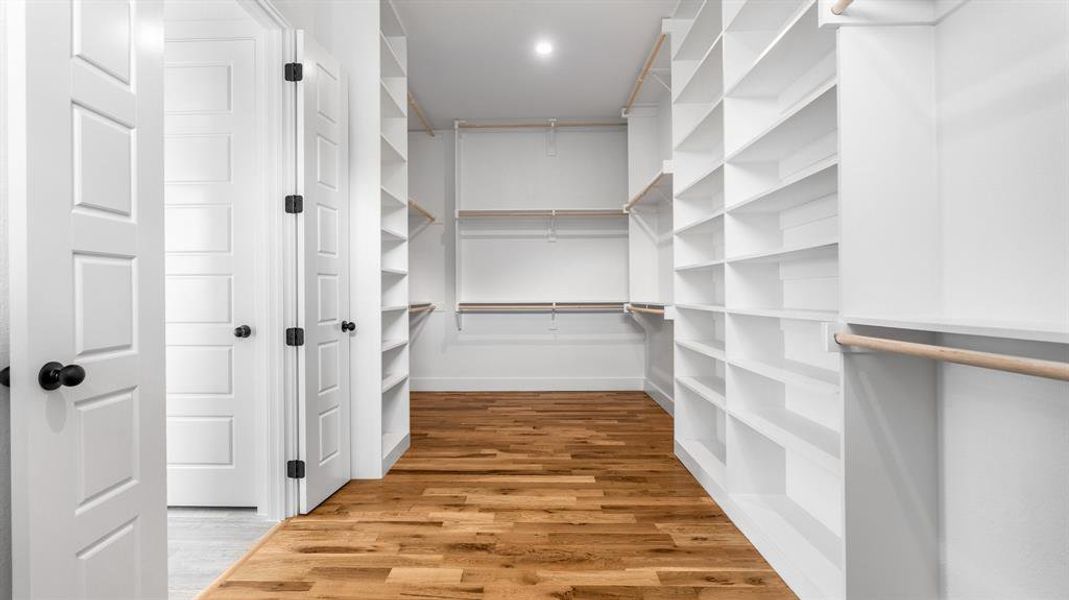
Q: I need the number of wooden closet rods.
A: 11